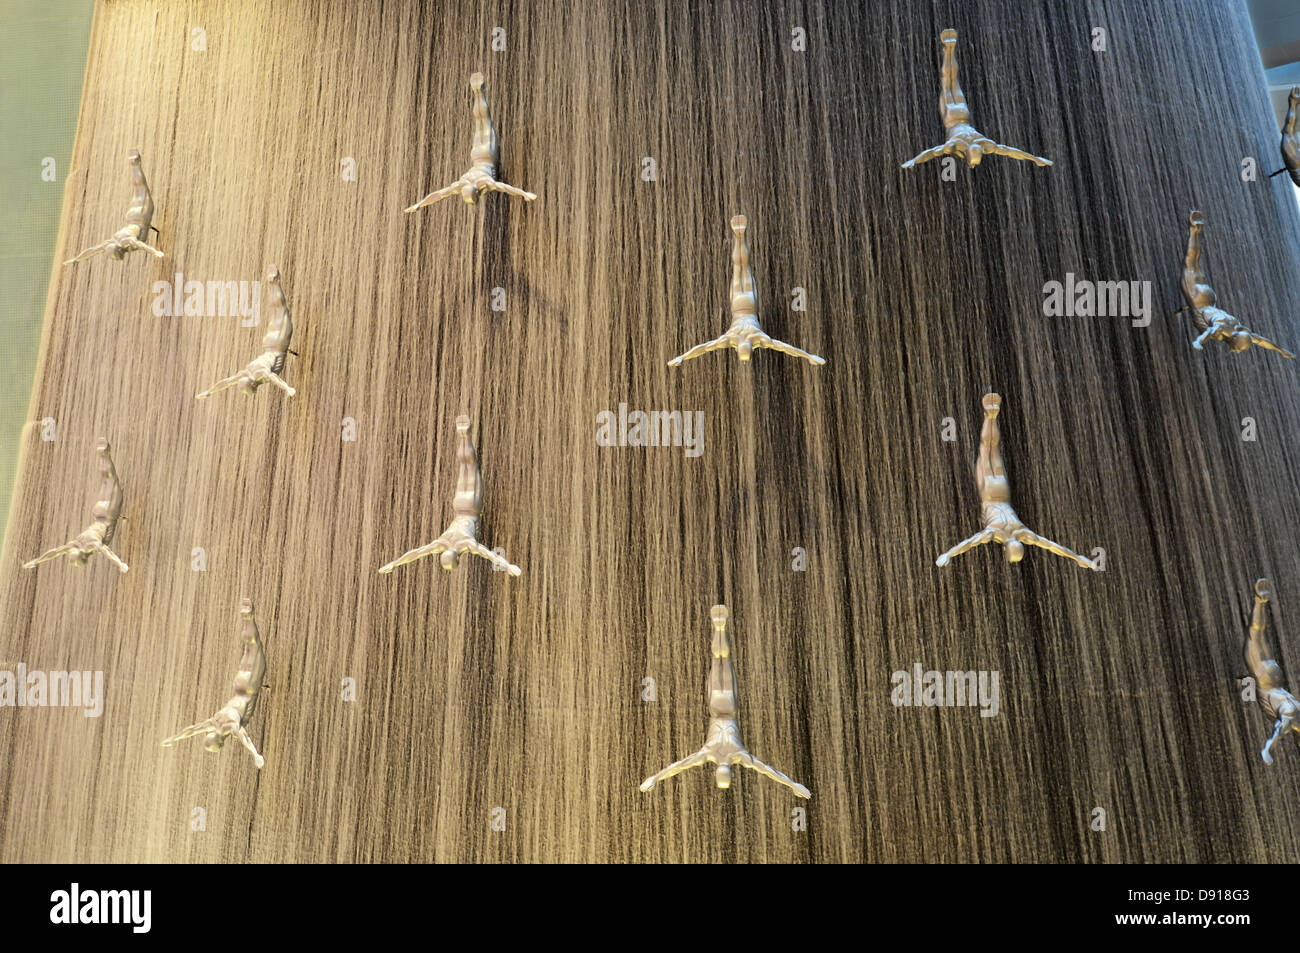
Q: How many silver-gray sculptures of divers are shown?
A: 13